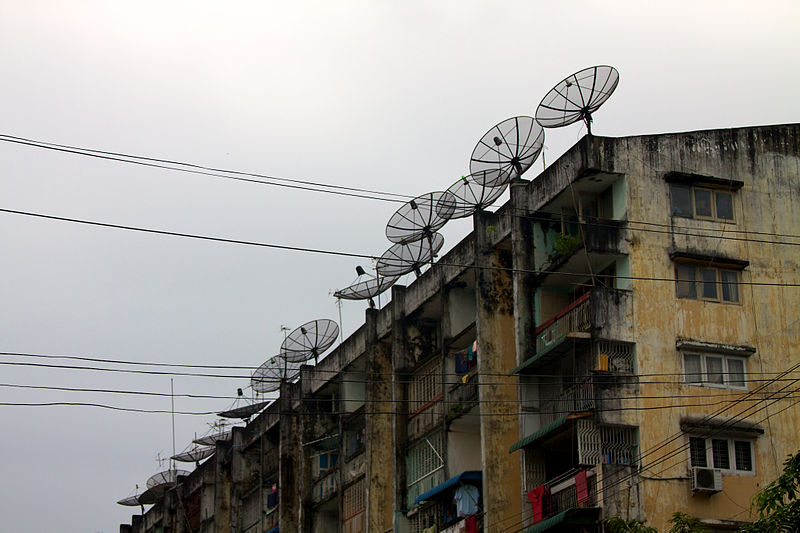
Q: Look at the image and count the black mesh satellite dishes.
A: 14